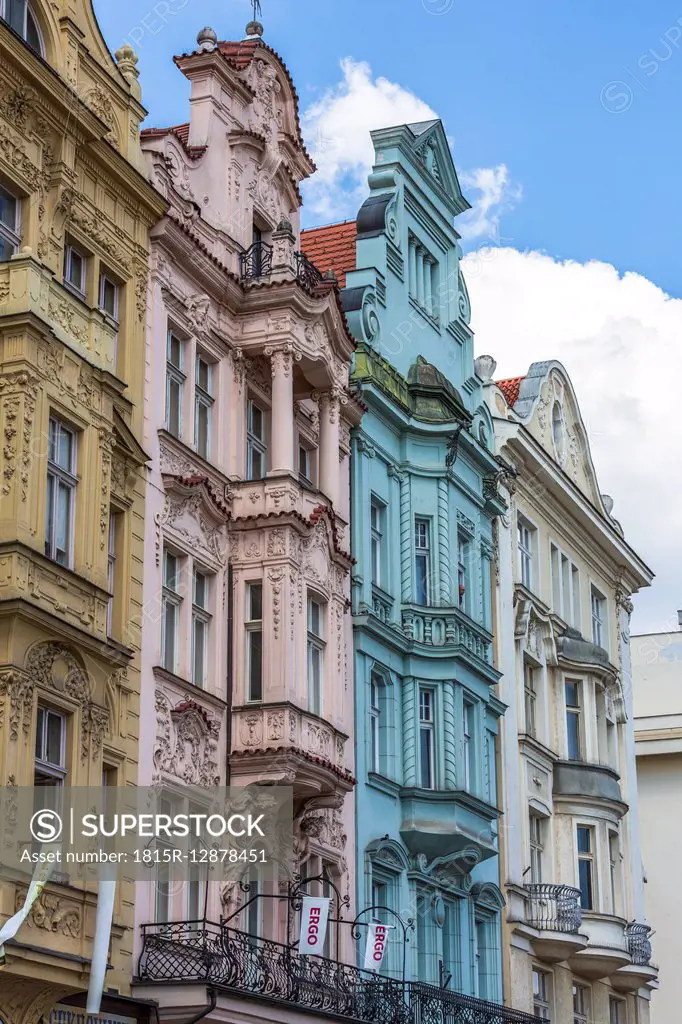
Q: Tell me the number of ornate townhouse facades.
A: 4